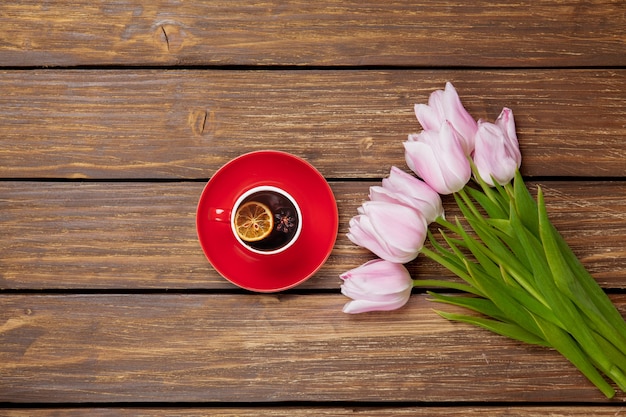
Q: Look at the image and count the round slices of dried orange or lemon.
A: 1